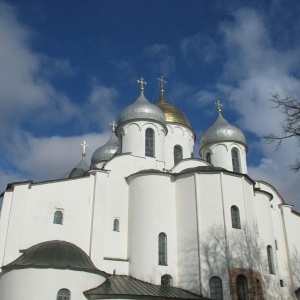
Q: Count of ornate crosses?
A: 5